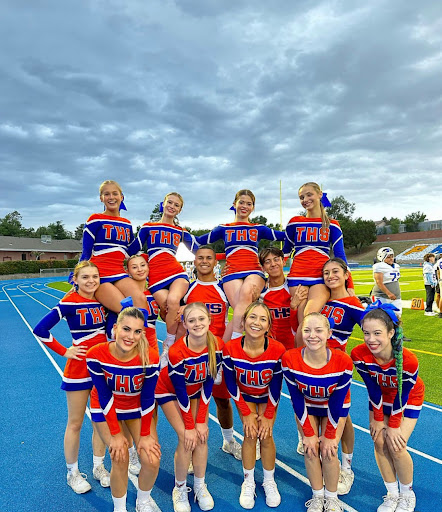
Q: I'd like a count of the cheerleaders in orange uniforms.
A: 14